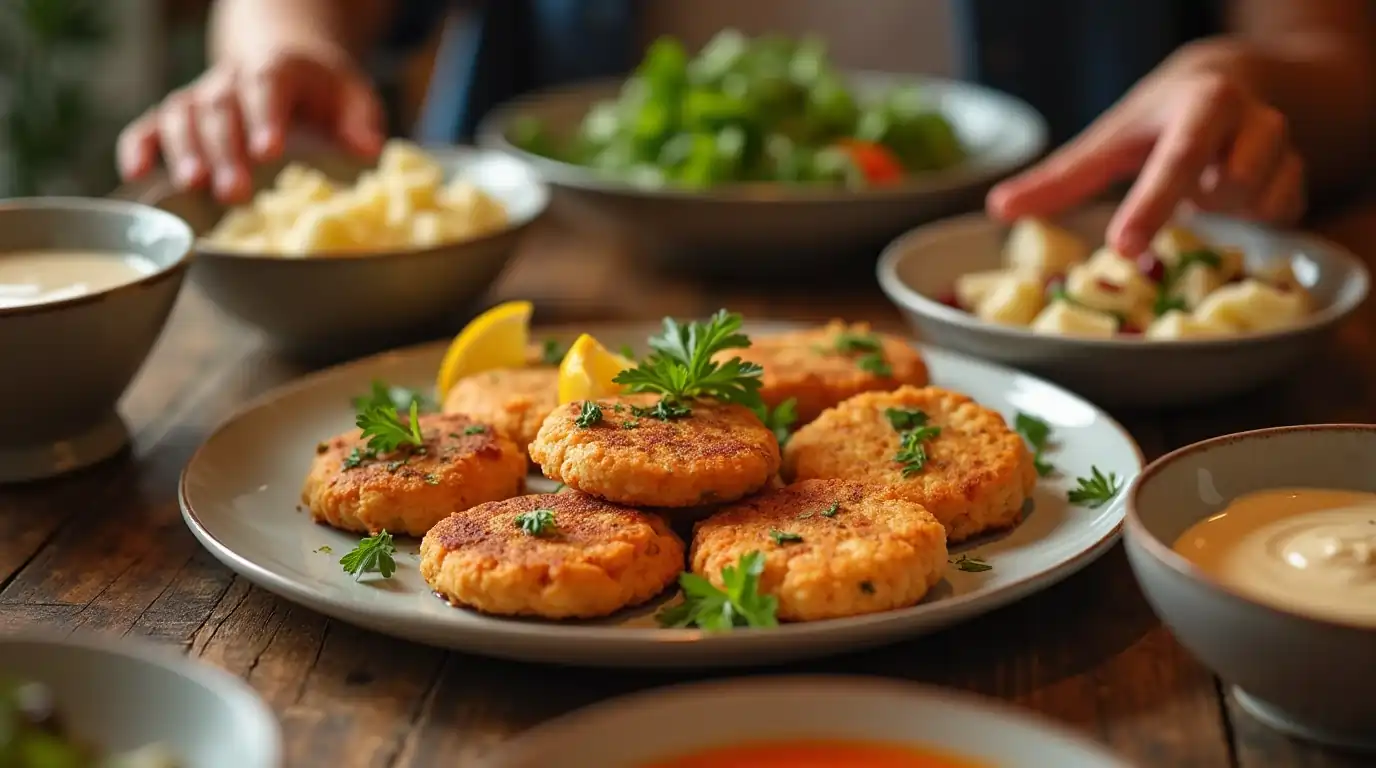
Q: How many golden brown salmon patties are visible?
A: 7